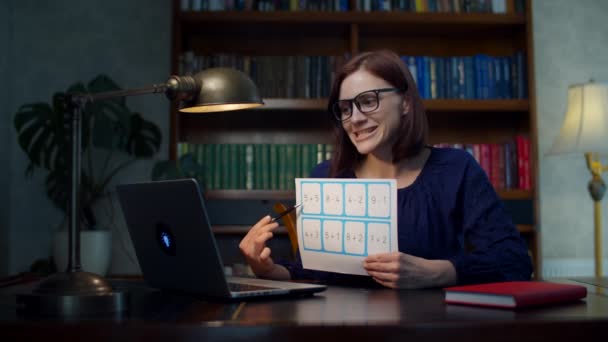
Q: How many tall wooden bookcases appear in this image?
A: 1